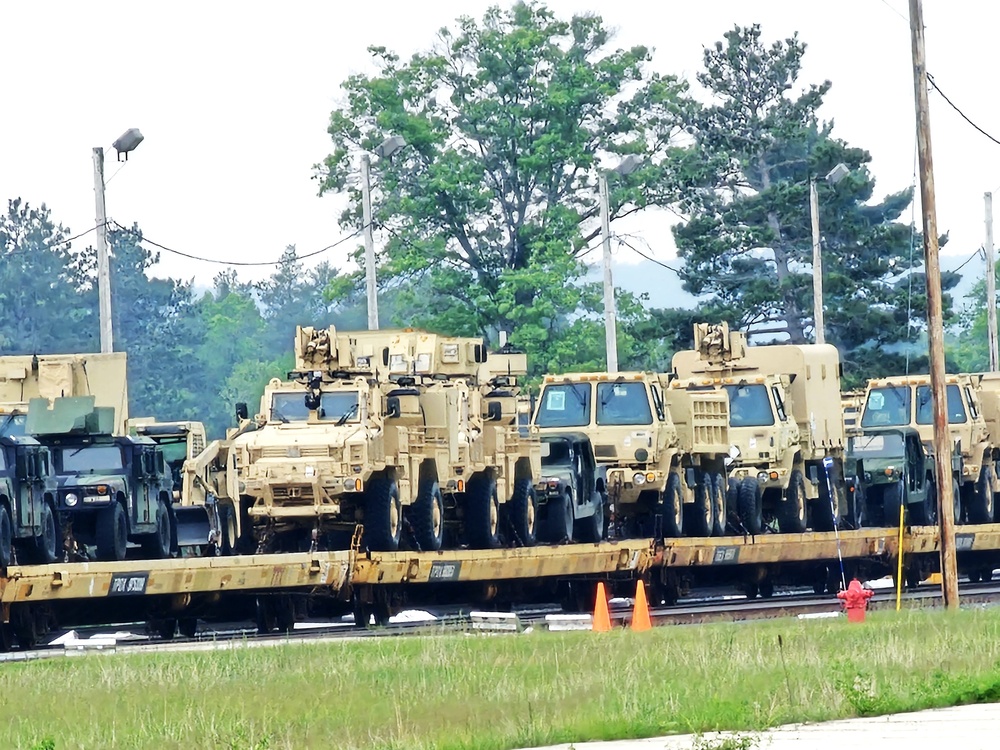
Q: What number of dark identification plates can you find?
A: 4